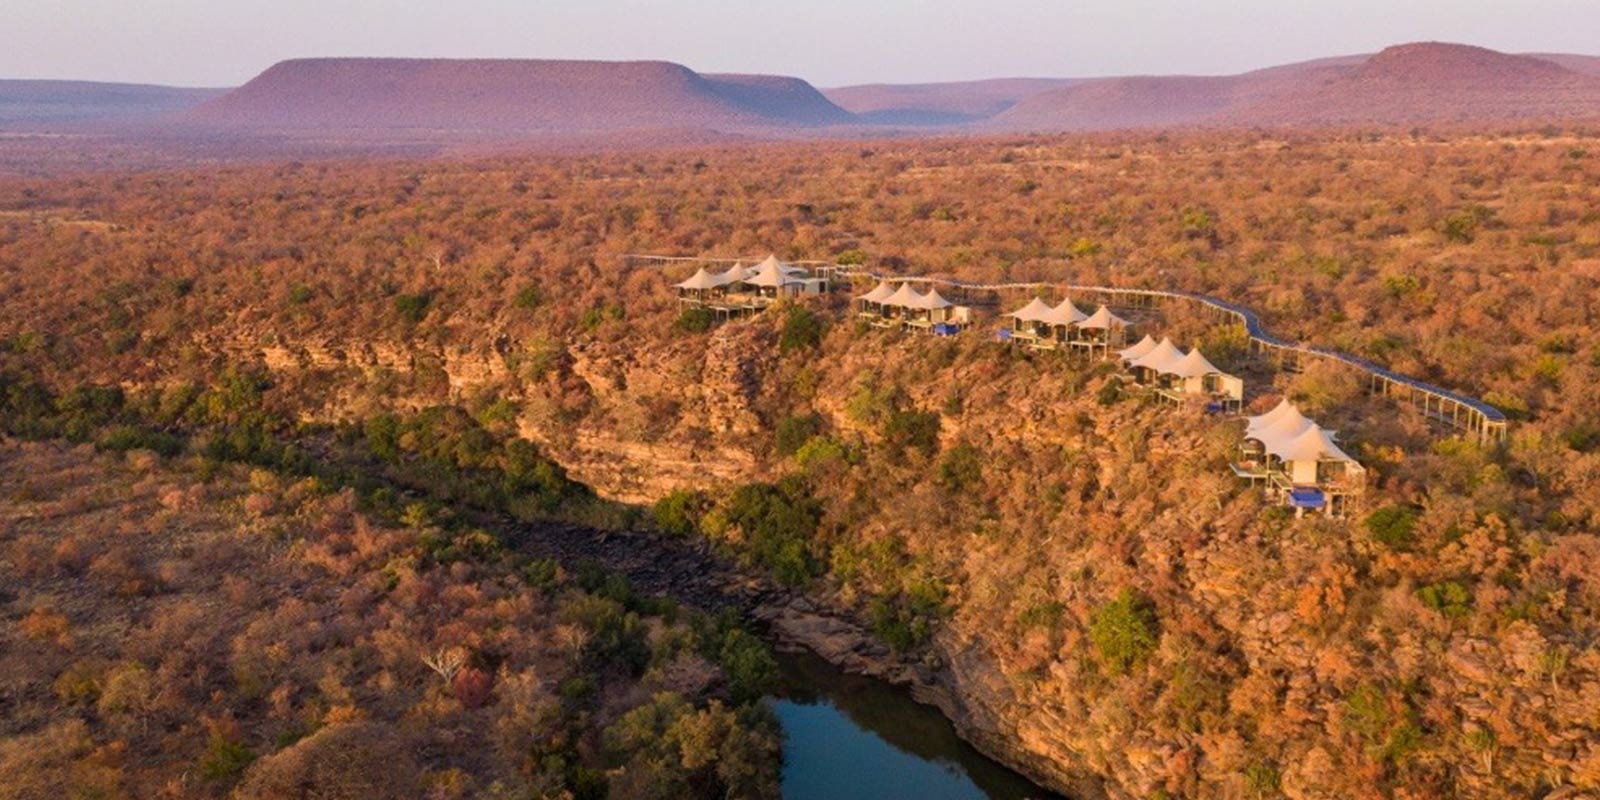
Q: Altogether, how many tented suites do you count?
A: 5